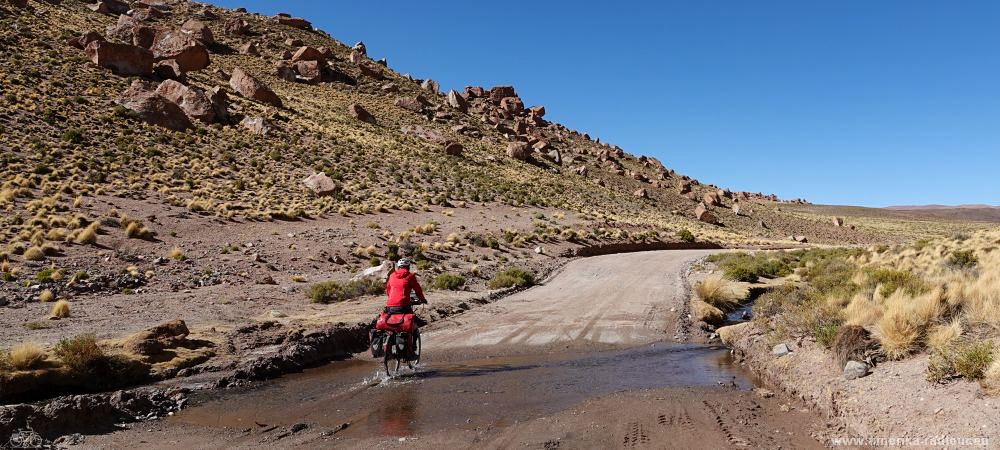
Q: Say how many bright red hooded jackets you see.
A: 1